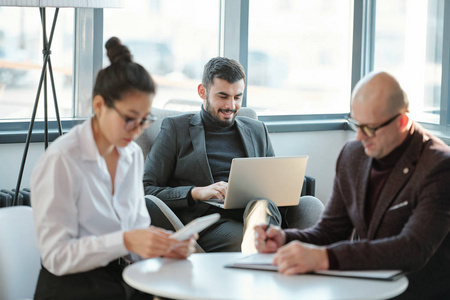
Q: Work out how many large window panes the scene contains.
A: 4